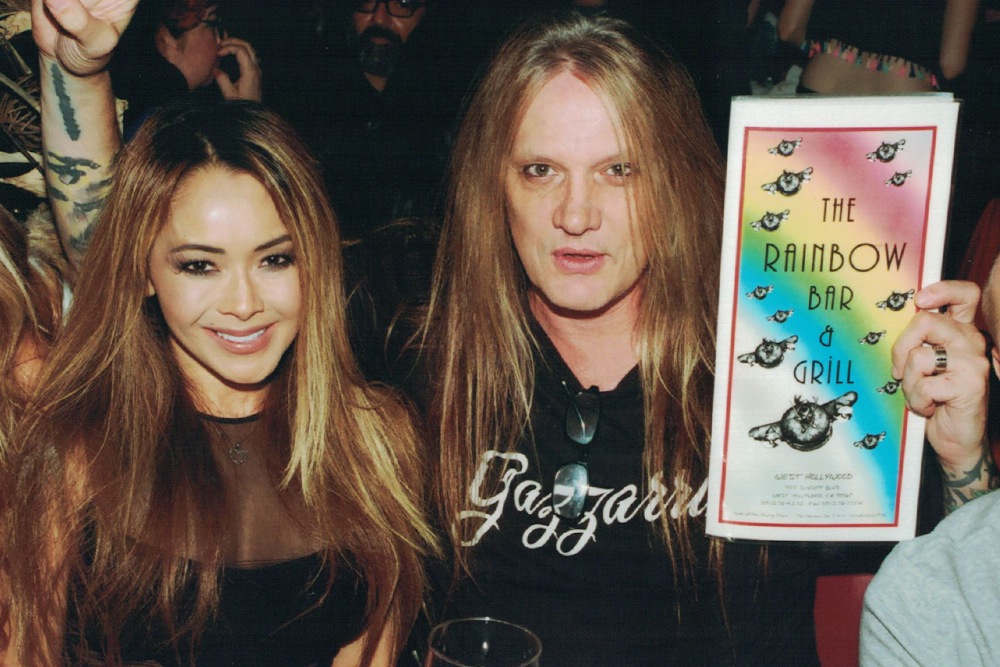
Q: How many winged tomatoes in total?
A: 13